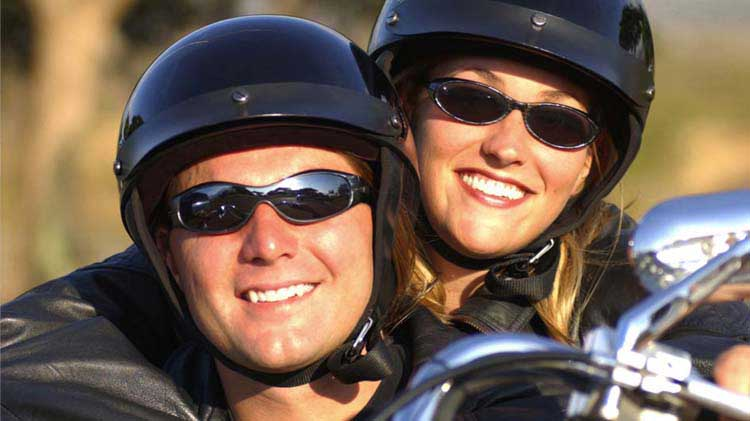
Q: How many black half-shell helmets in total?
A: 2